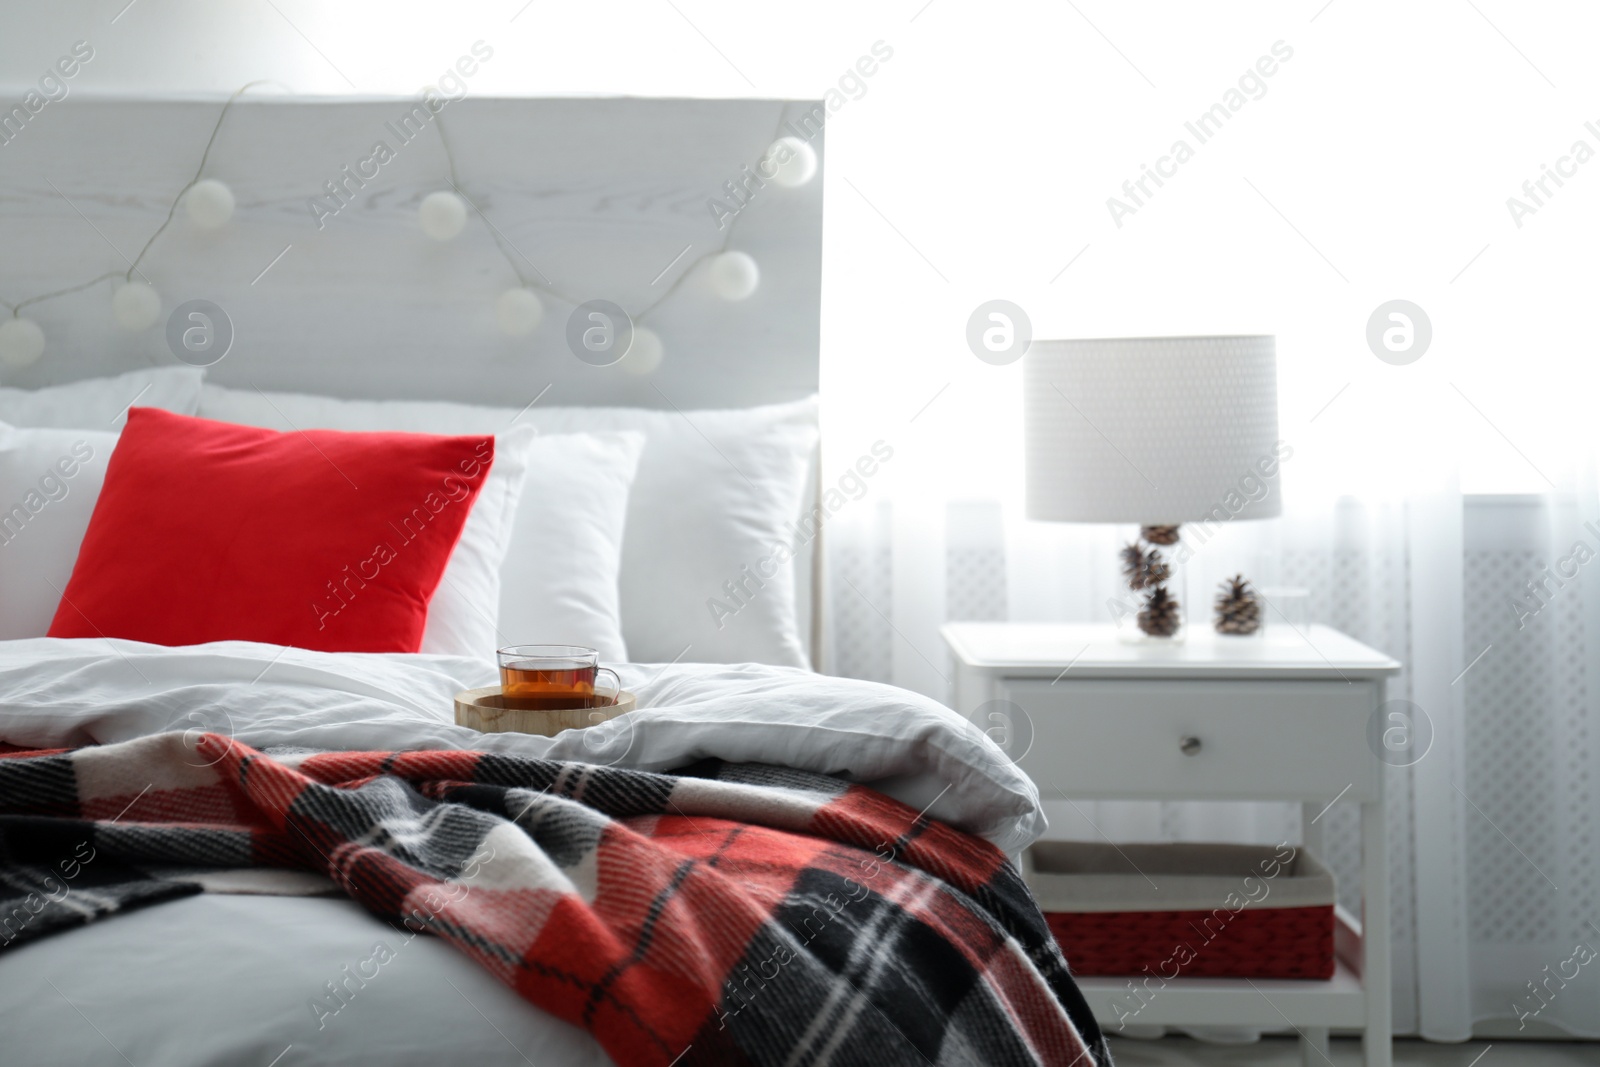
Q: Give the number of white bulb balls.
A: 8